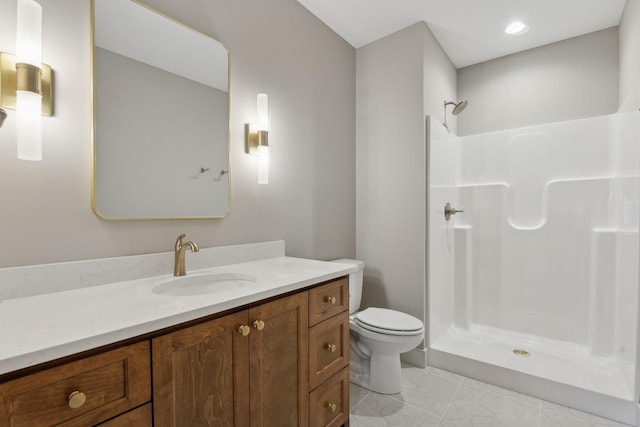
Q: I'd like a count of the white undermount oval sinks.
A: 1